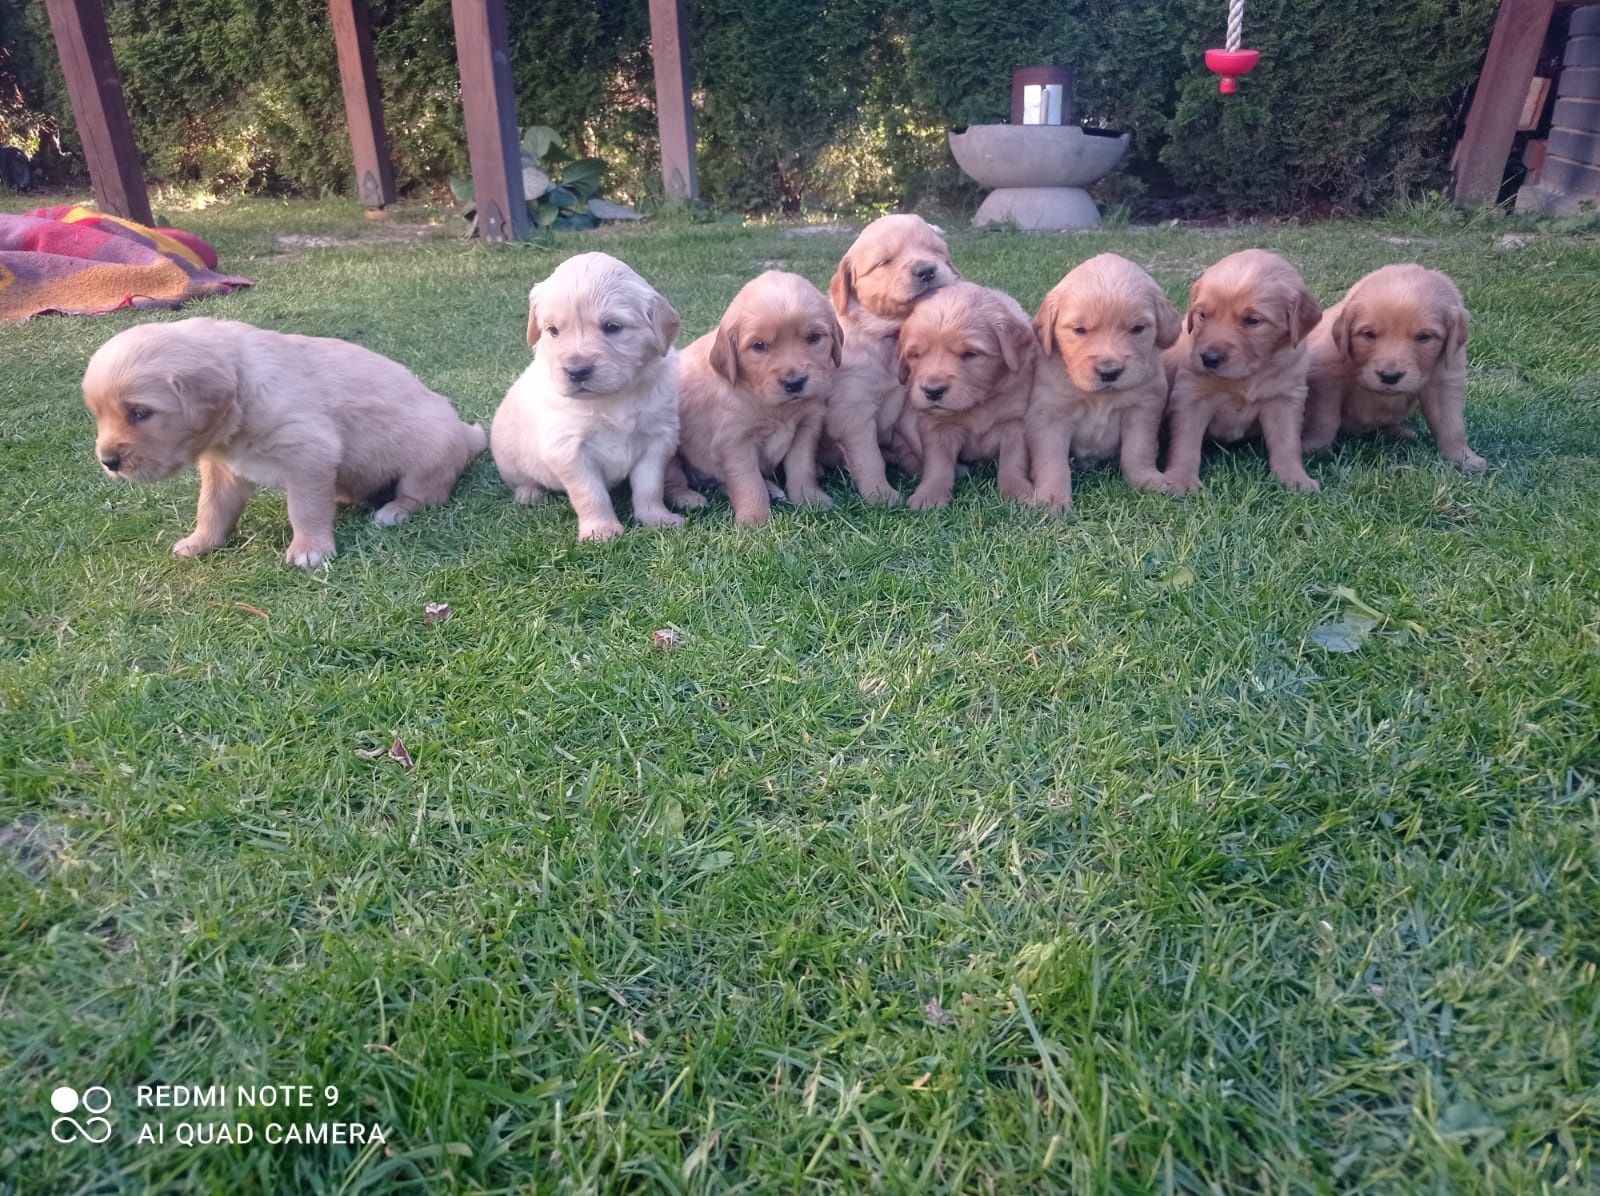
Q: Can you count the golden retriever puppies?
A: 8